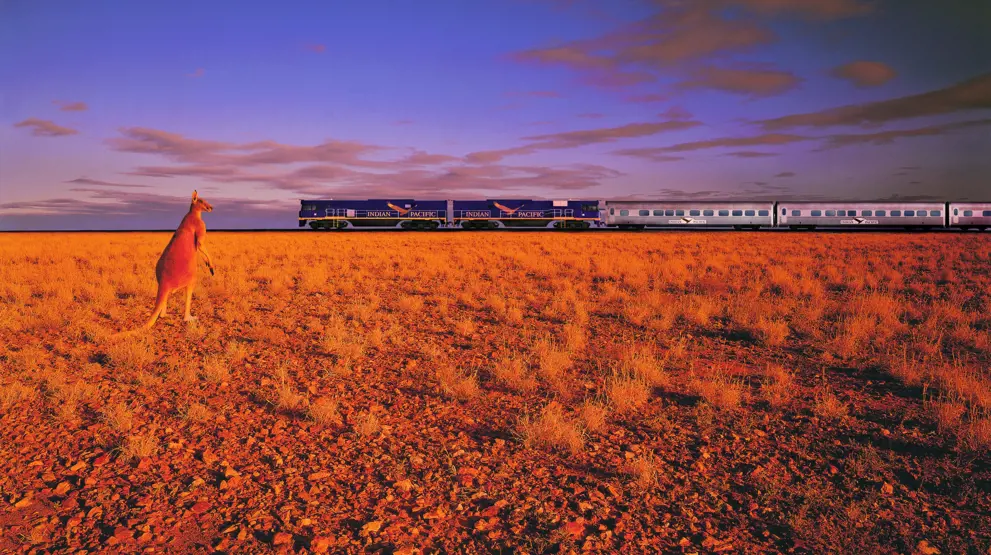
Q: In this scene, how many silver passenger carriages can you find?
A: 3